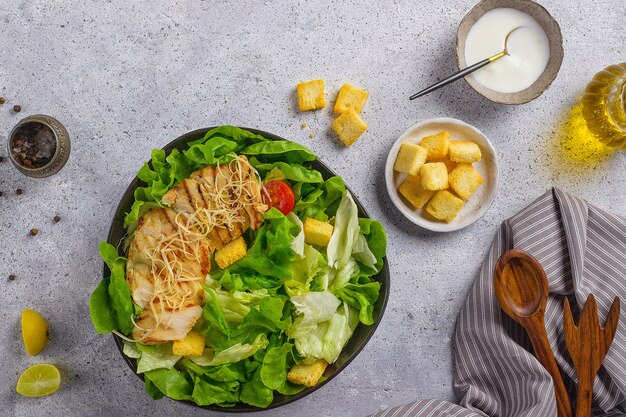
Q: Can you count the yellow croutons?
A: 14